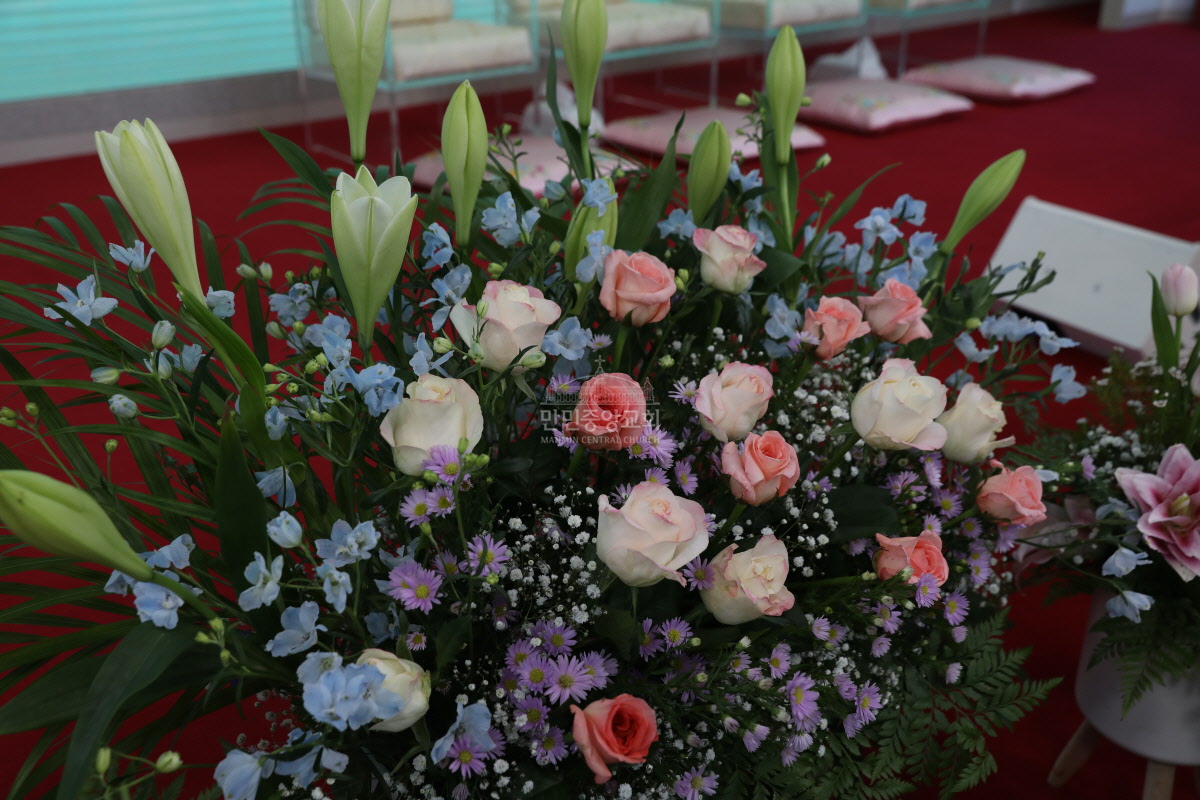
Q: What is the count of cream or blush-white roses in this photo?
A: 9